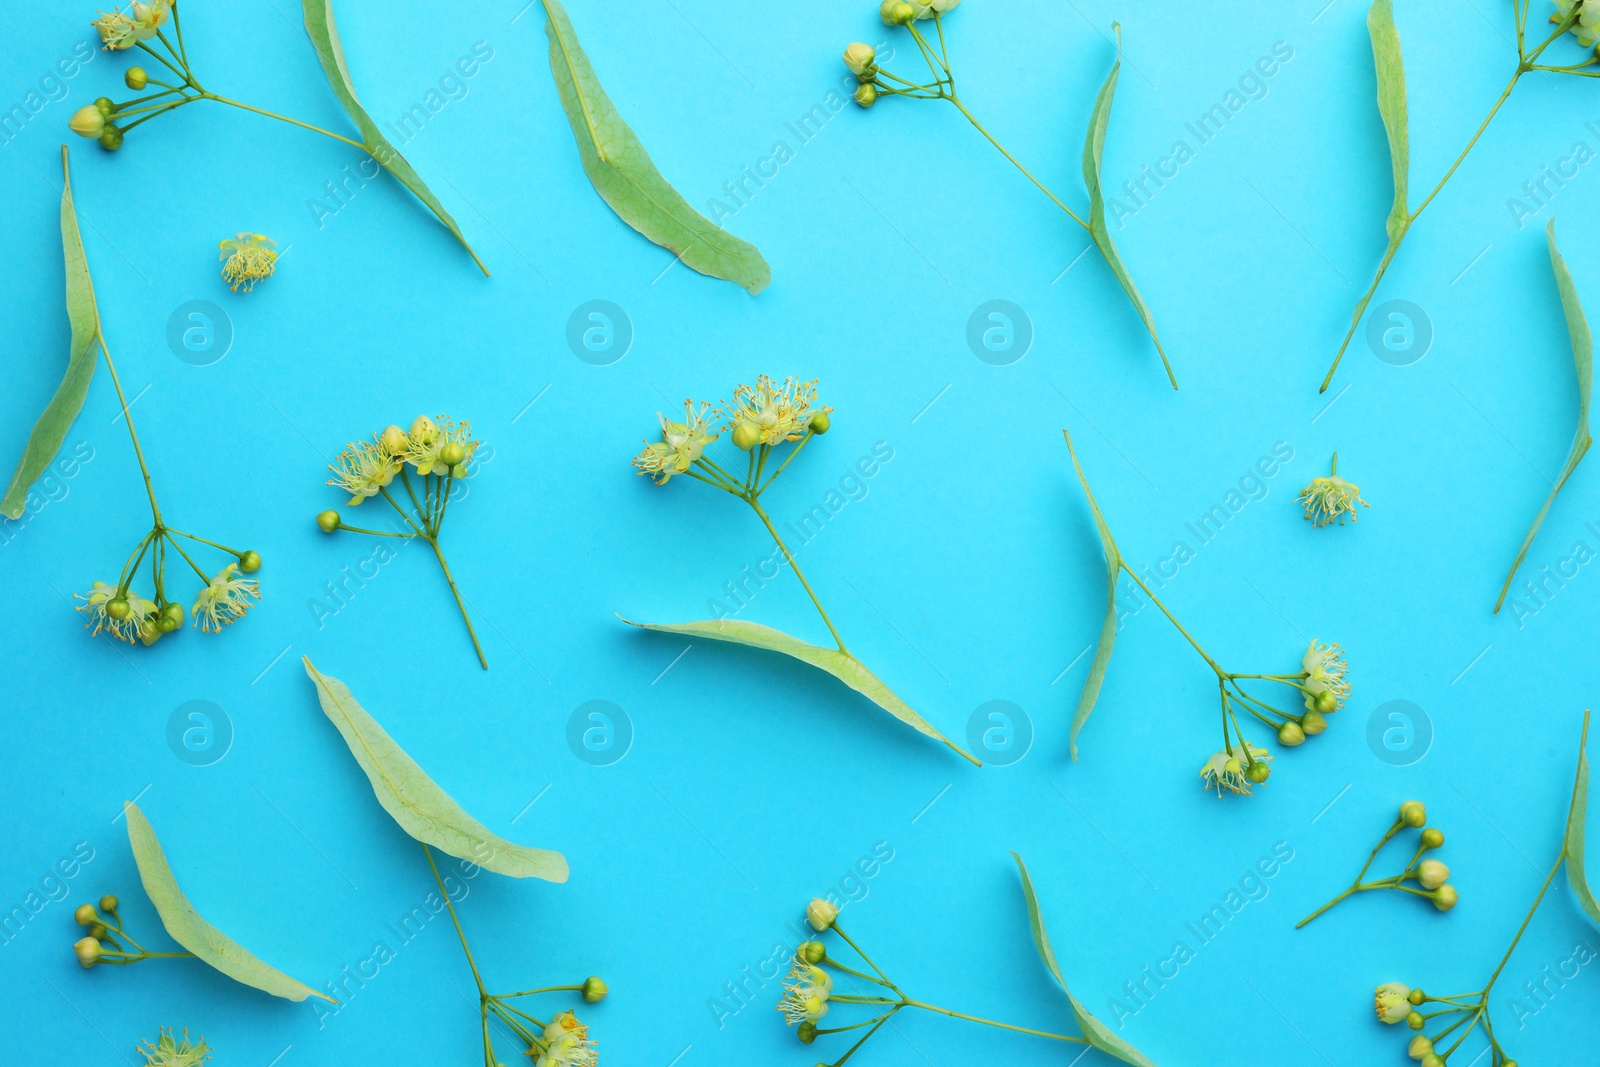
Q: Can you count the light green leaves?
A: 12